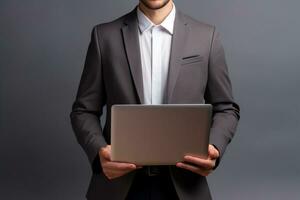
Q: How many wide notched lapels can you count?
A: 2